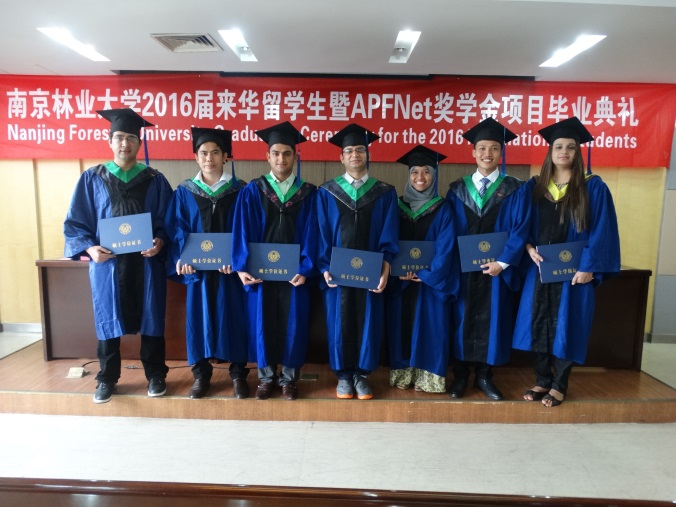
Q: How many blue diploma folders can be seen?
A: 7